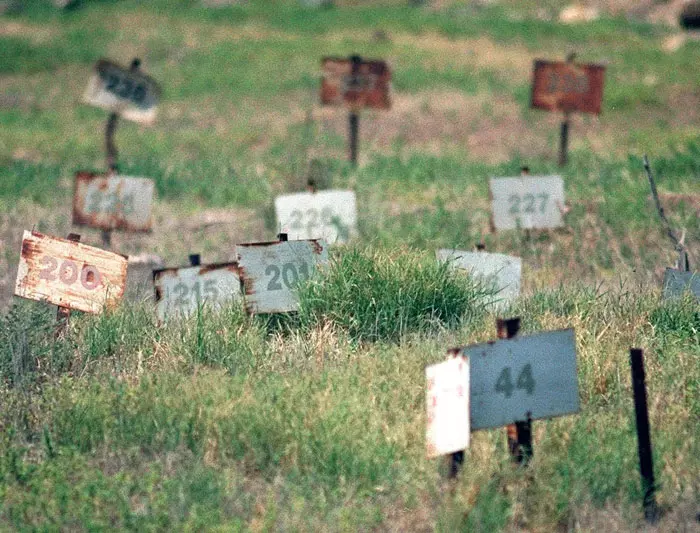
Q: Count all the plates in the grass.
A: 13